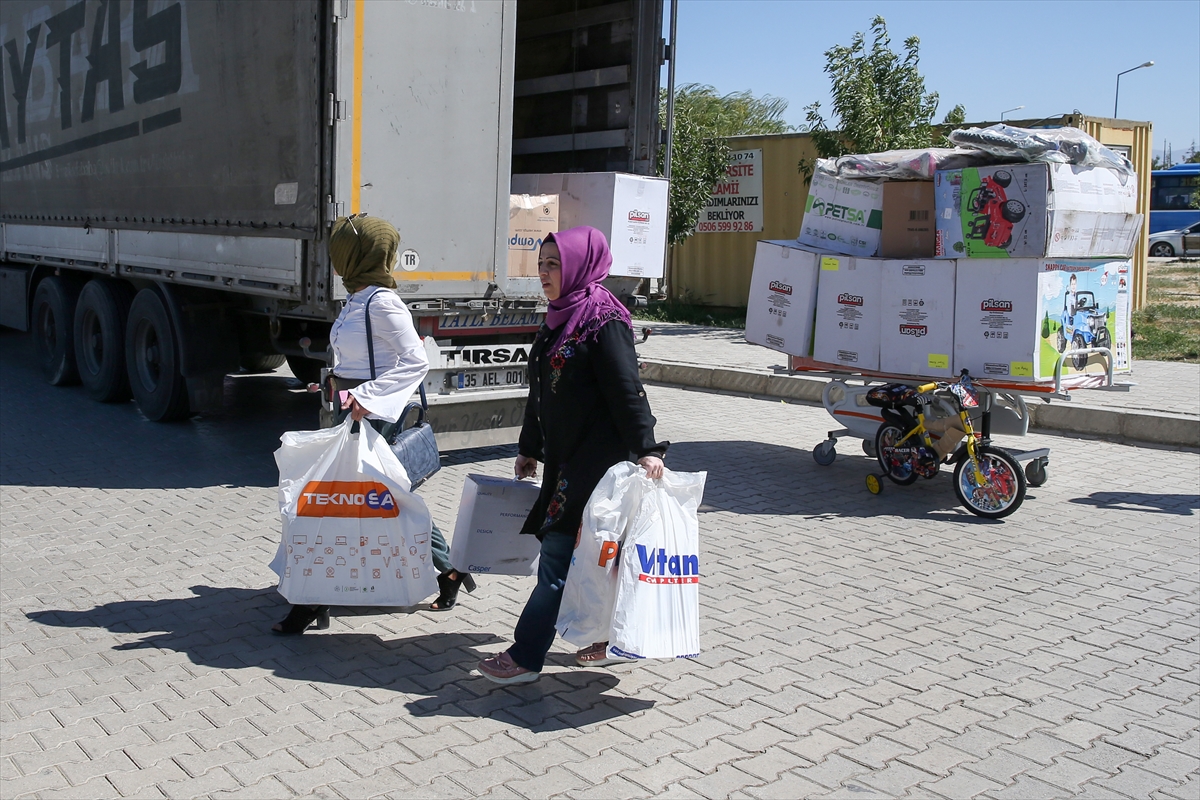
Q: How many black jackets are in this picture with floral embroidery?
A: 1